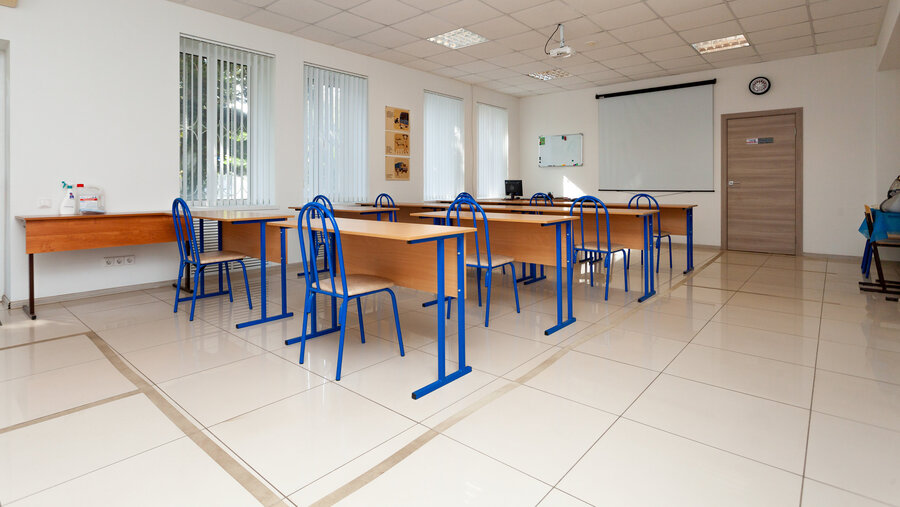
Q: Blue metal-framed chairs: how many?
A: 9